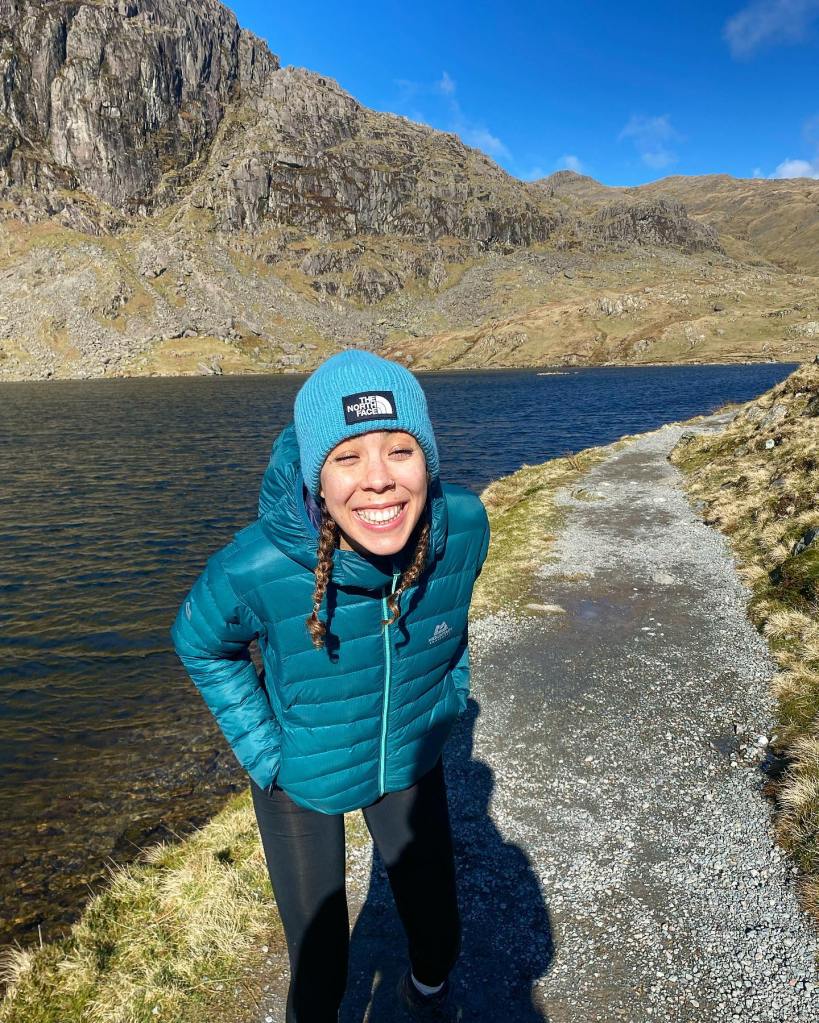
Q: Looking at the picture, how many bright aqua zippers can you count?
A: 1